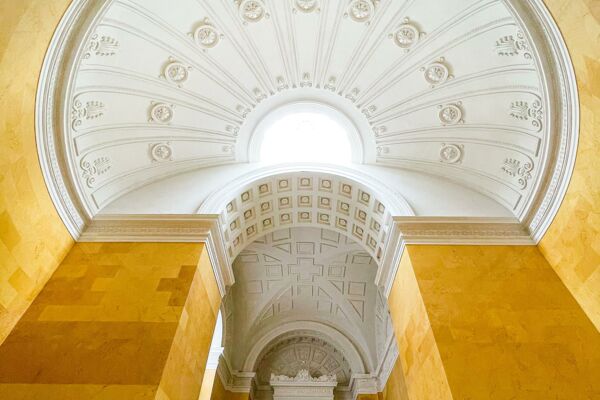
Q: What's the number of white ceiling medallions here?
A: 11